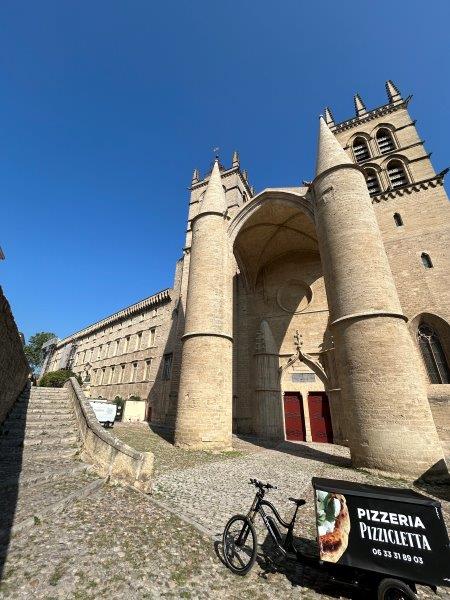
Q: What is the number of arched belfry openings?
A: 4